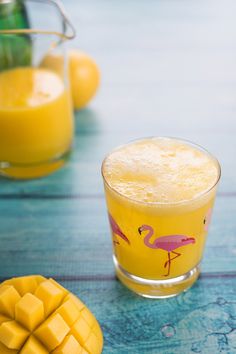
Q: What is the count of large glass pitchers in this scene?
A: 1